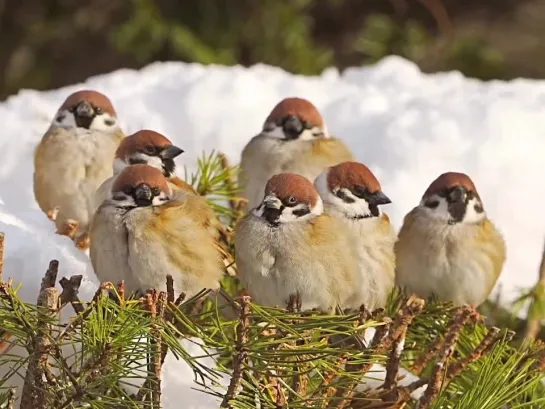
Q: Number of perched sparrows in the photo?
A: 7